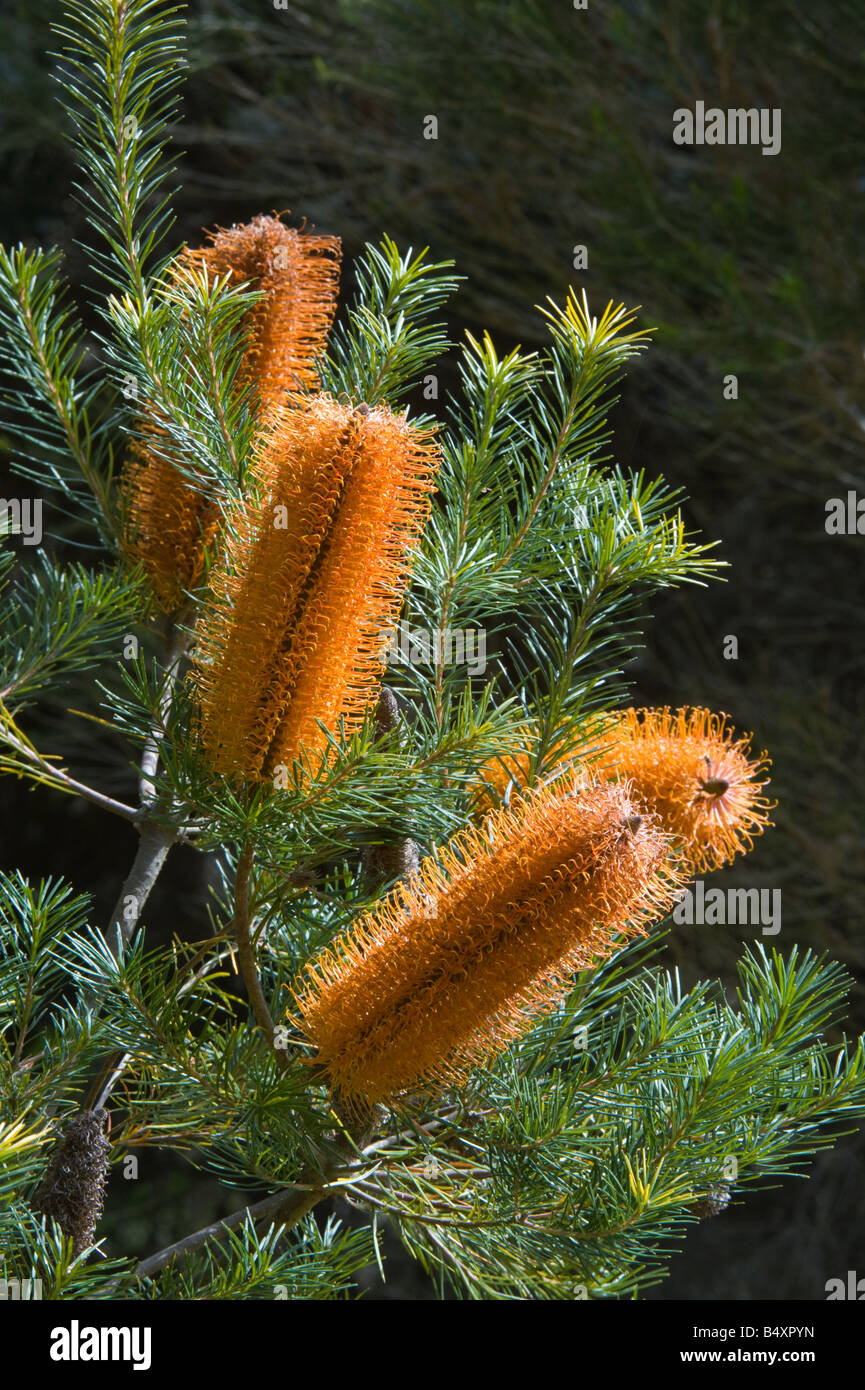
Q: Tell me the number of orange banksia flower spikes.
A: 4